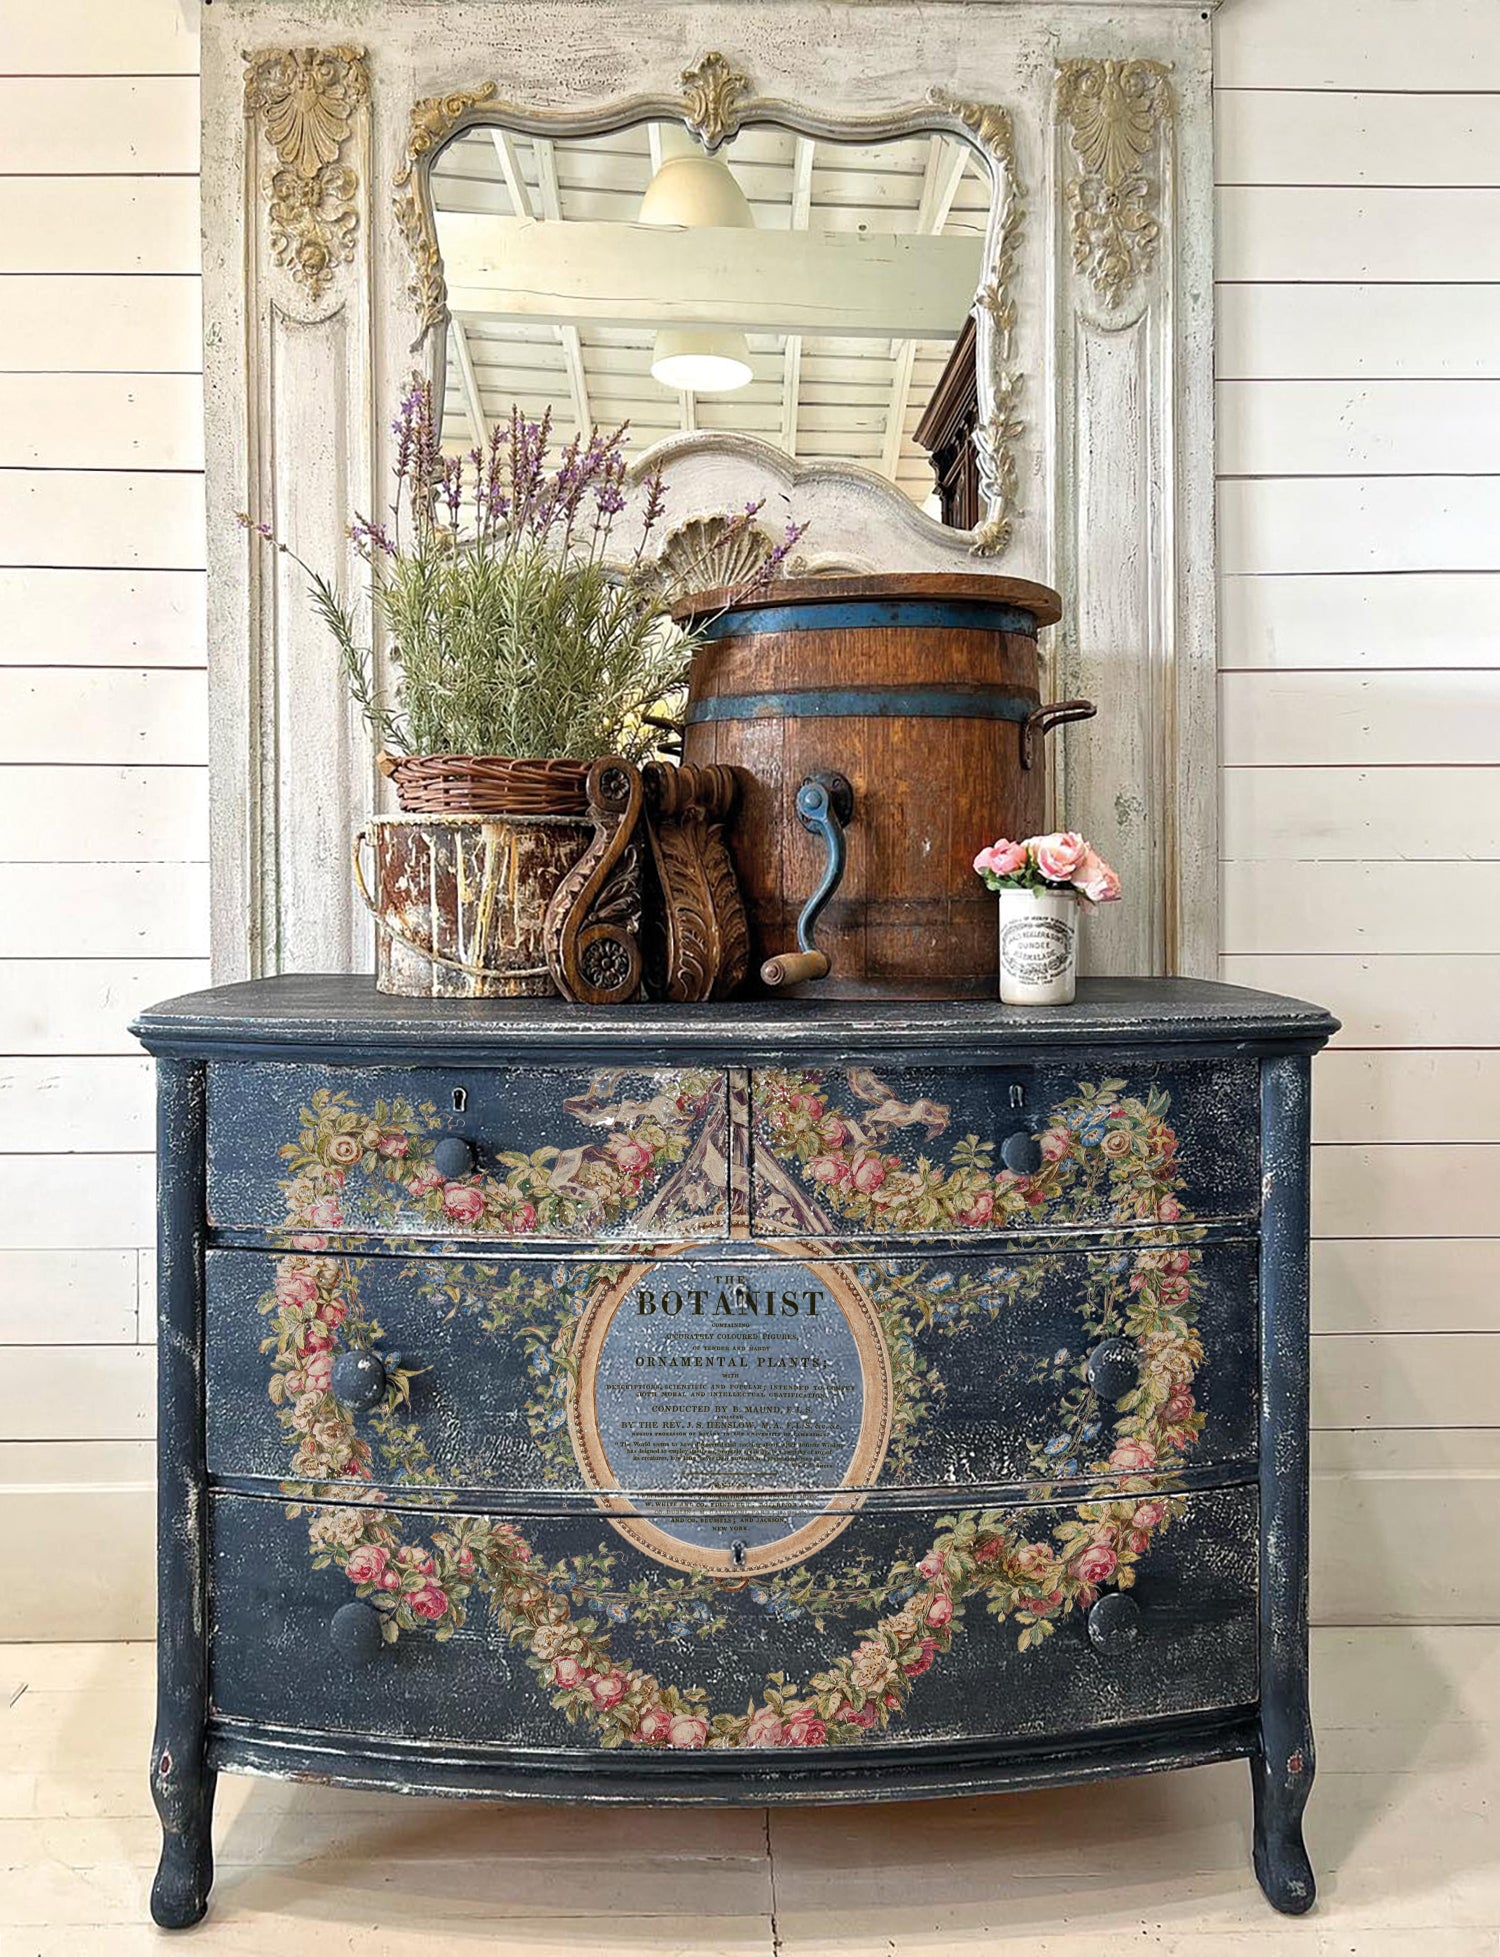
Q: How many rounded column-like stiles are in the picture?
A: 2